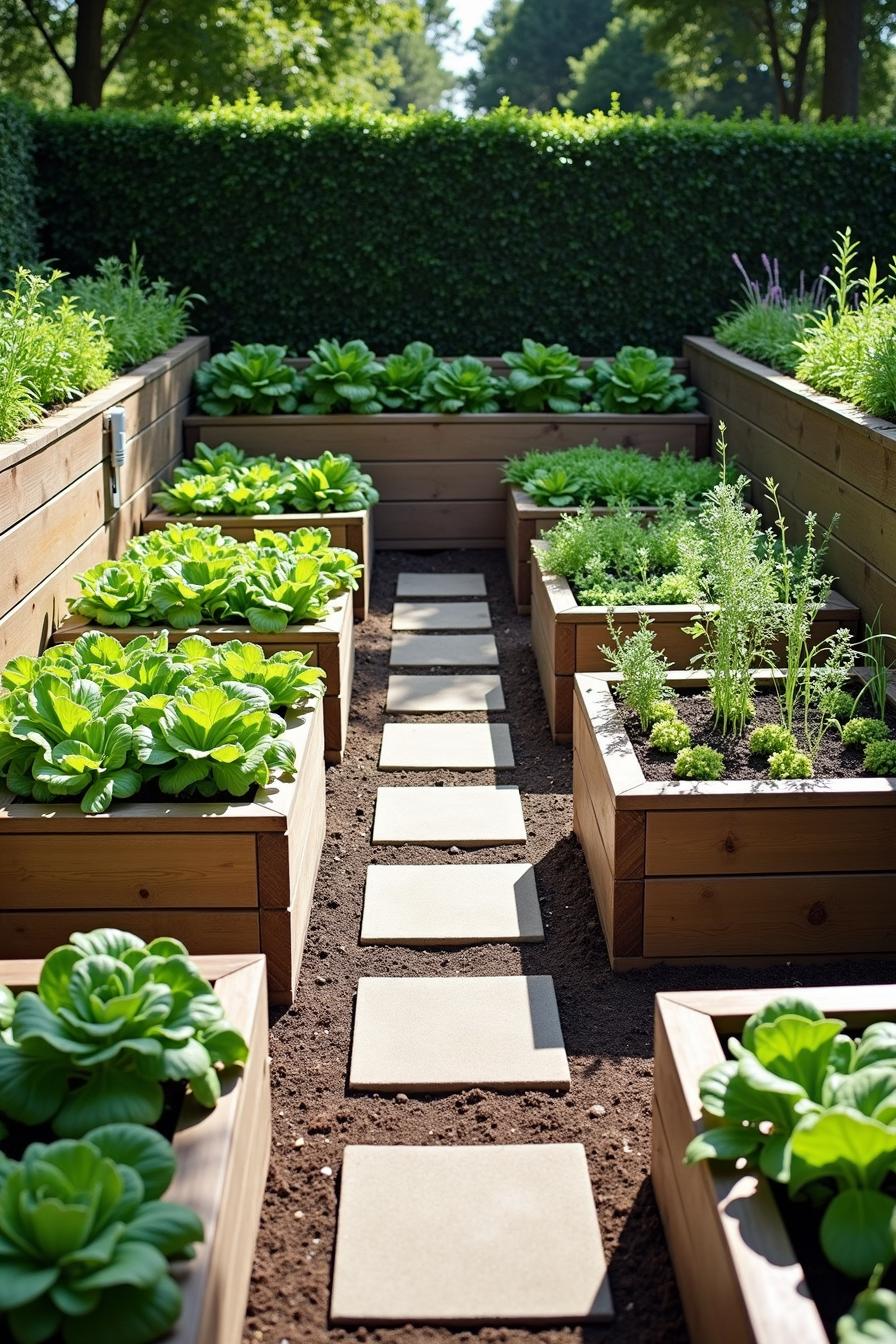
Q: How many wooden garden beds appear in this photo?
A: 11